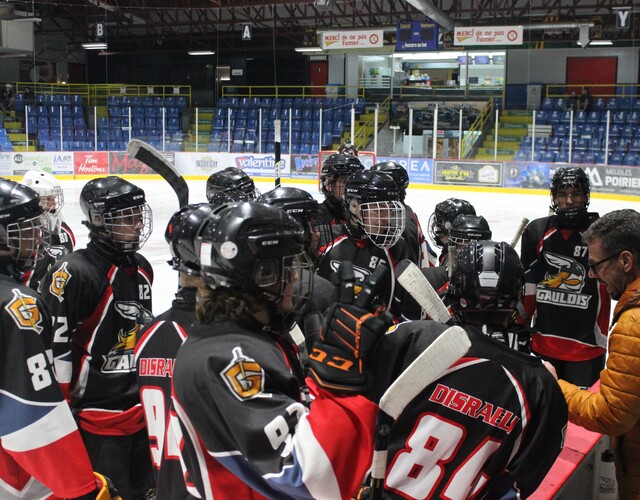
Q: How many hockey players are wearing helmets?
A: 14